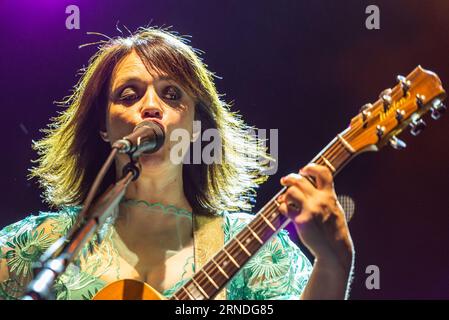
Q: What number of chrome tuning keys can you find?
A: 6